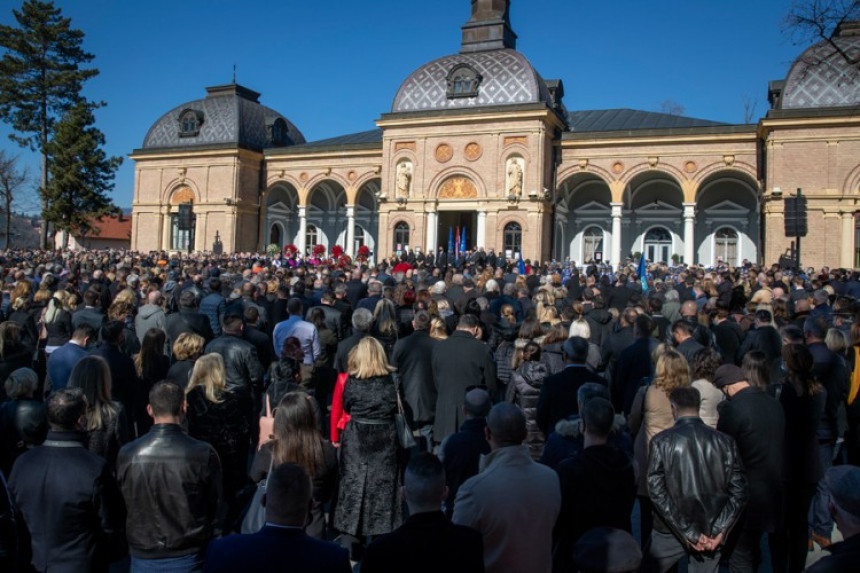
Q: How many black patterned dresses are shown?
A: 1